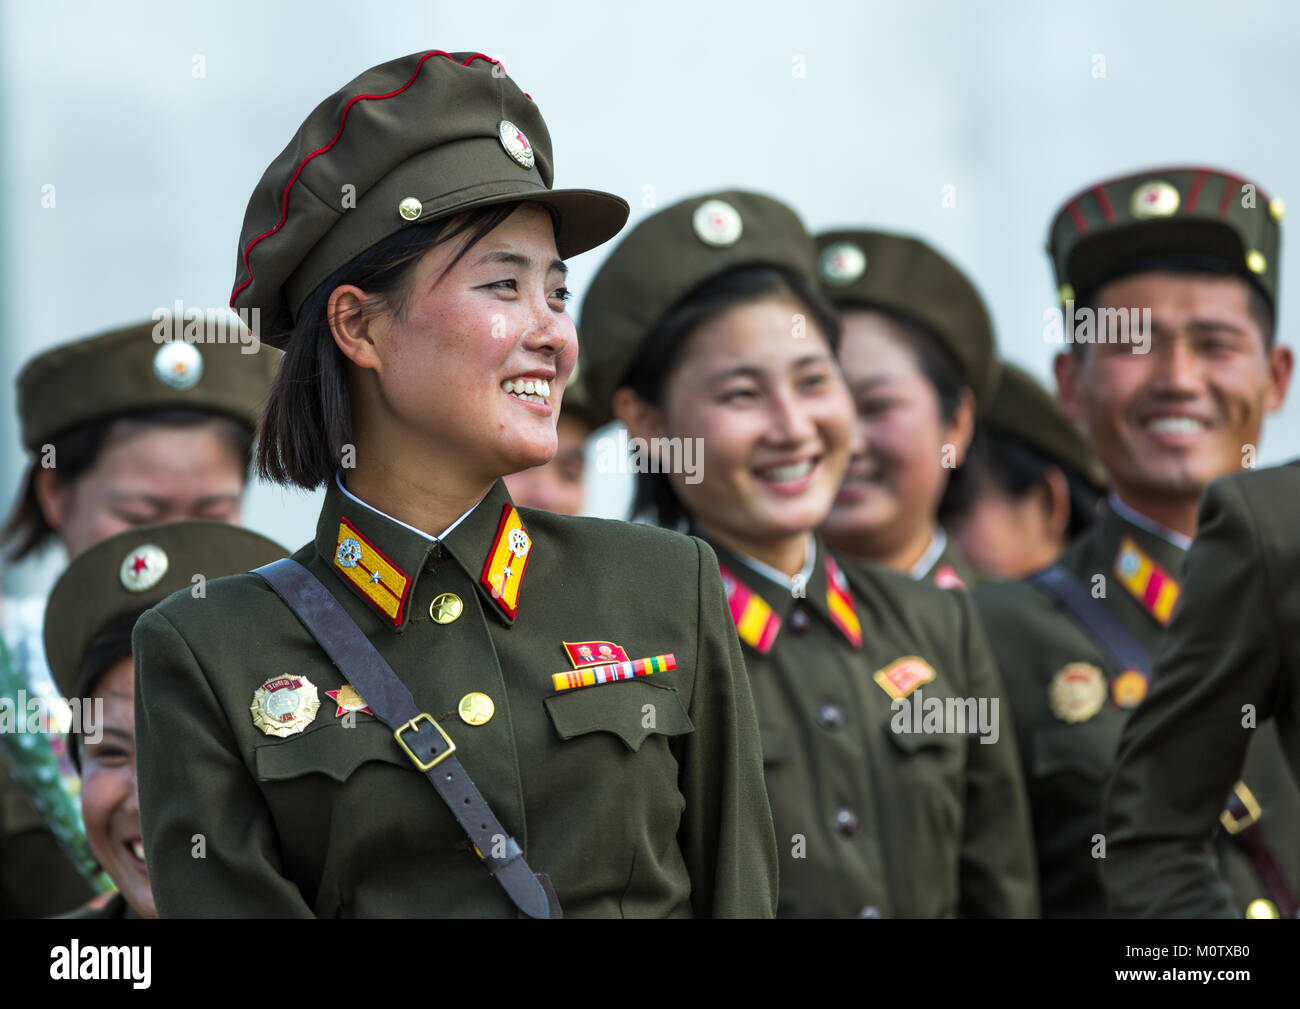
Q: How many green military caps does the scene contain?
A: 8